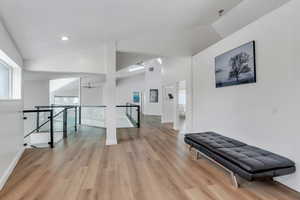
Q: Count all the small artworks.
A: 2